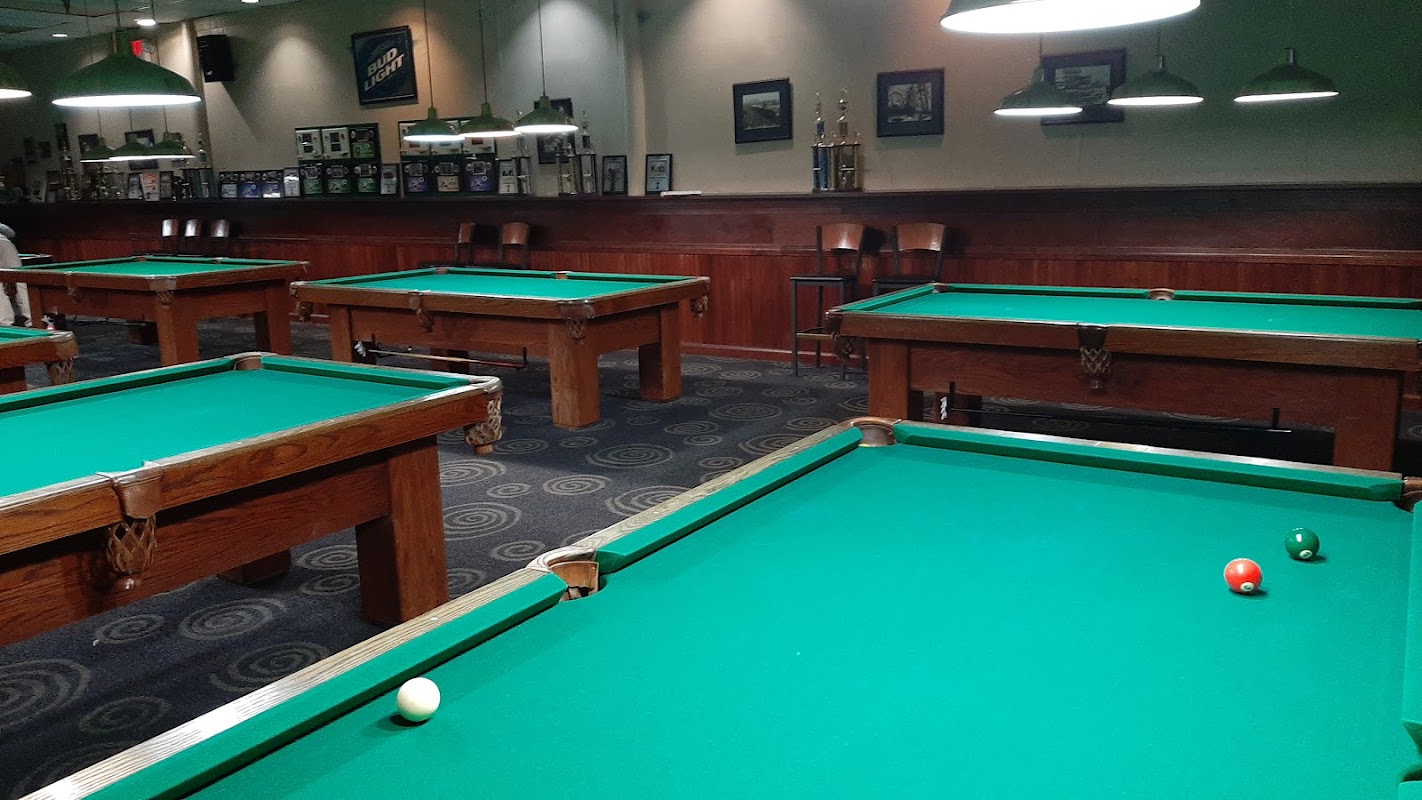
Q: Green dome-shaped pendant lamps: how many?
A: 12